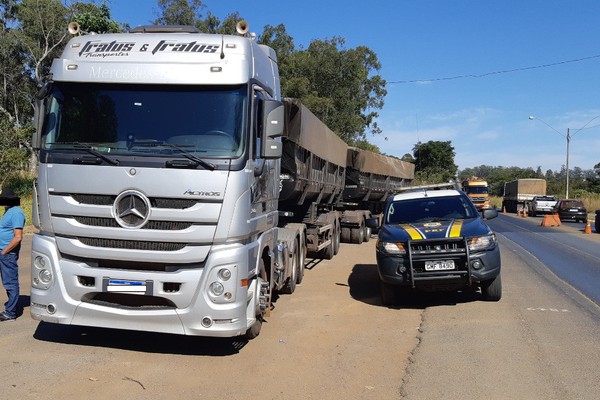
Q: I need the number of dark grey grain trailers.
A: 2